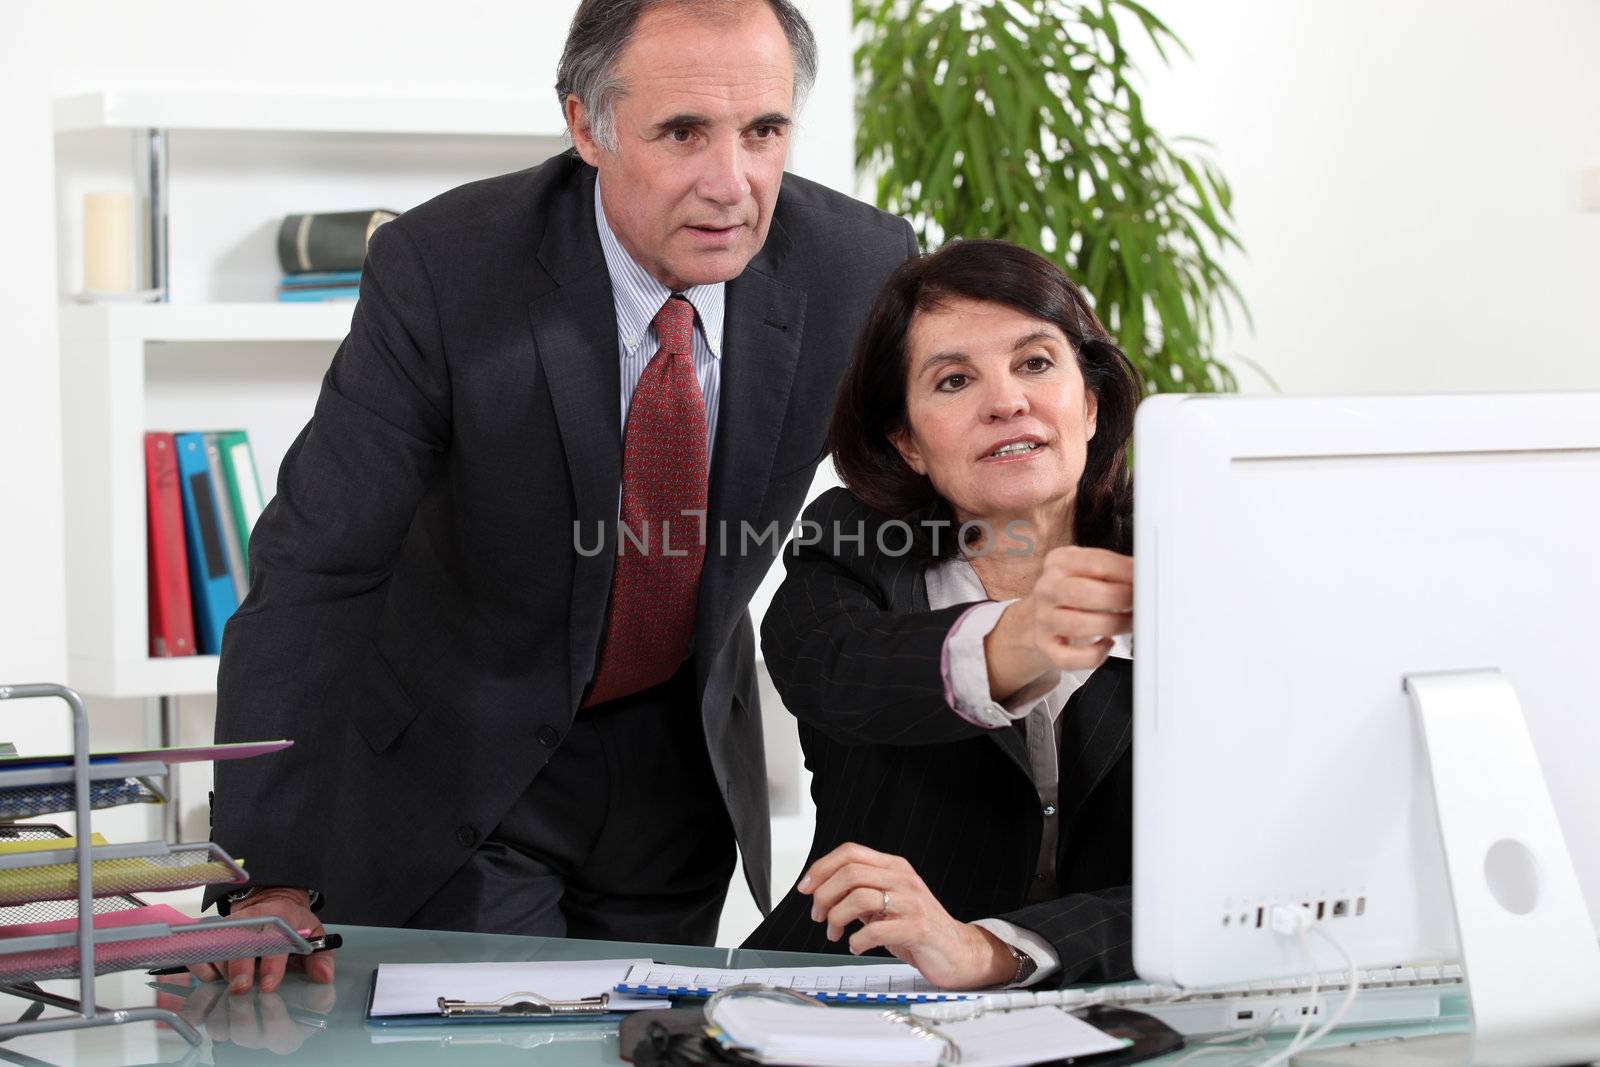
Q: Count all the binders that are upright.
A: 4